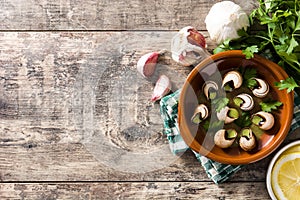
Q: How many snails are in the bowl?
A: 9